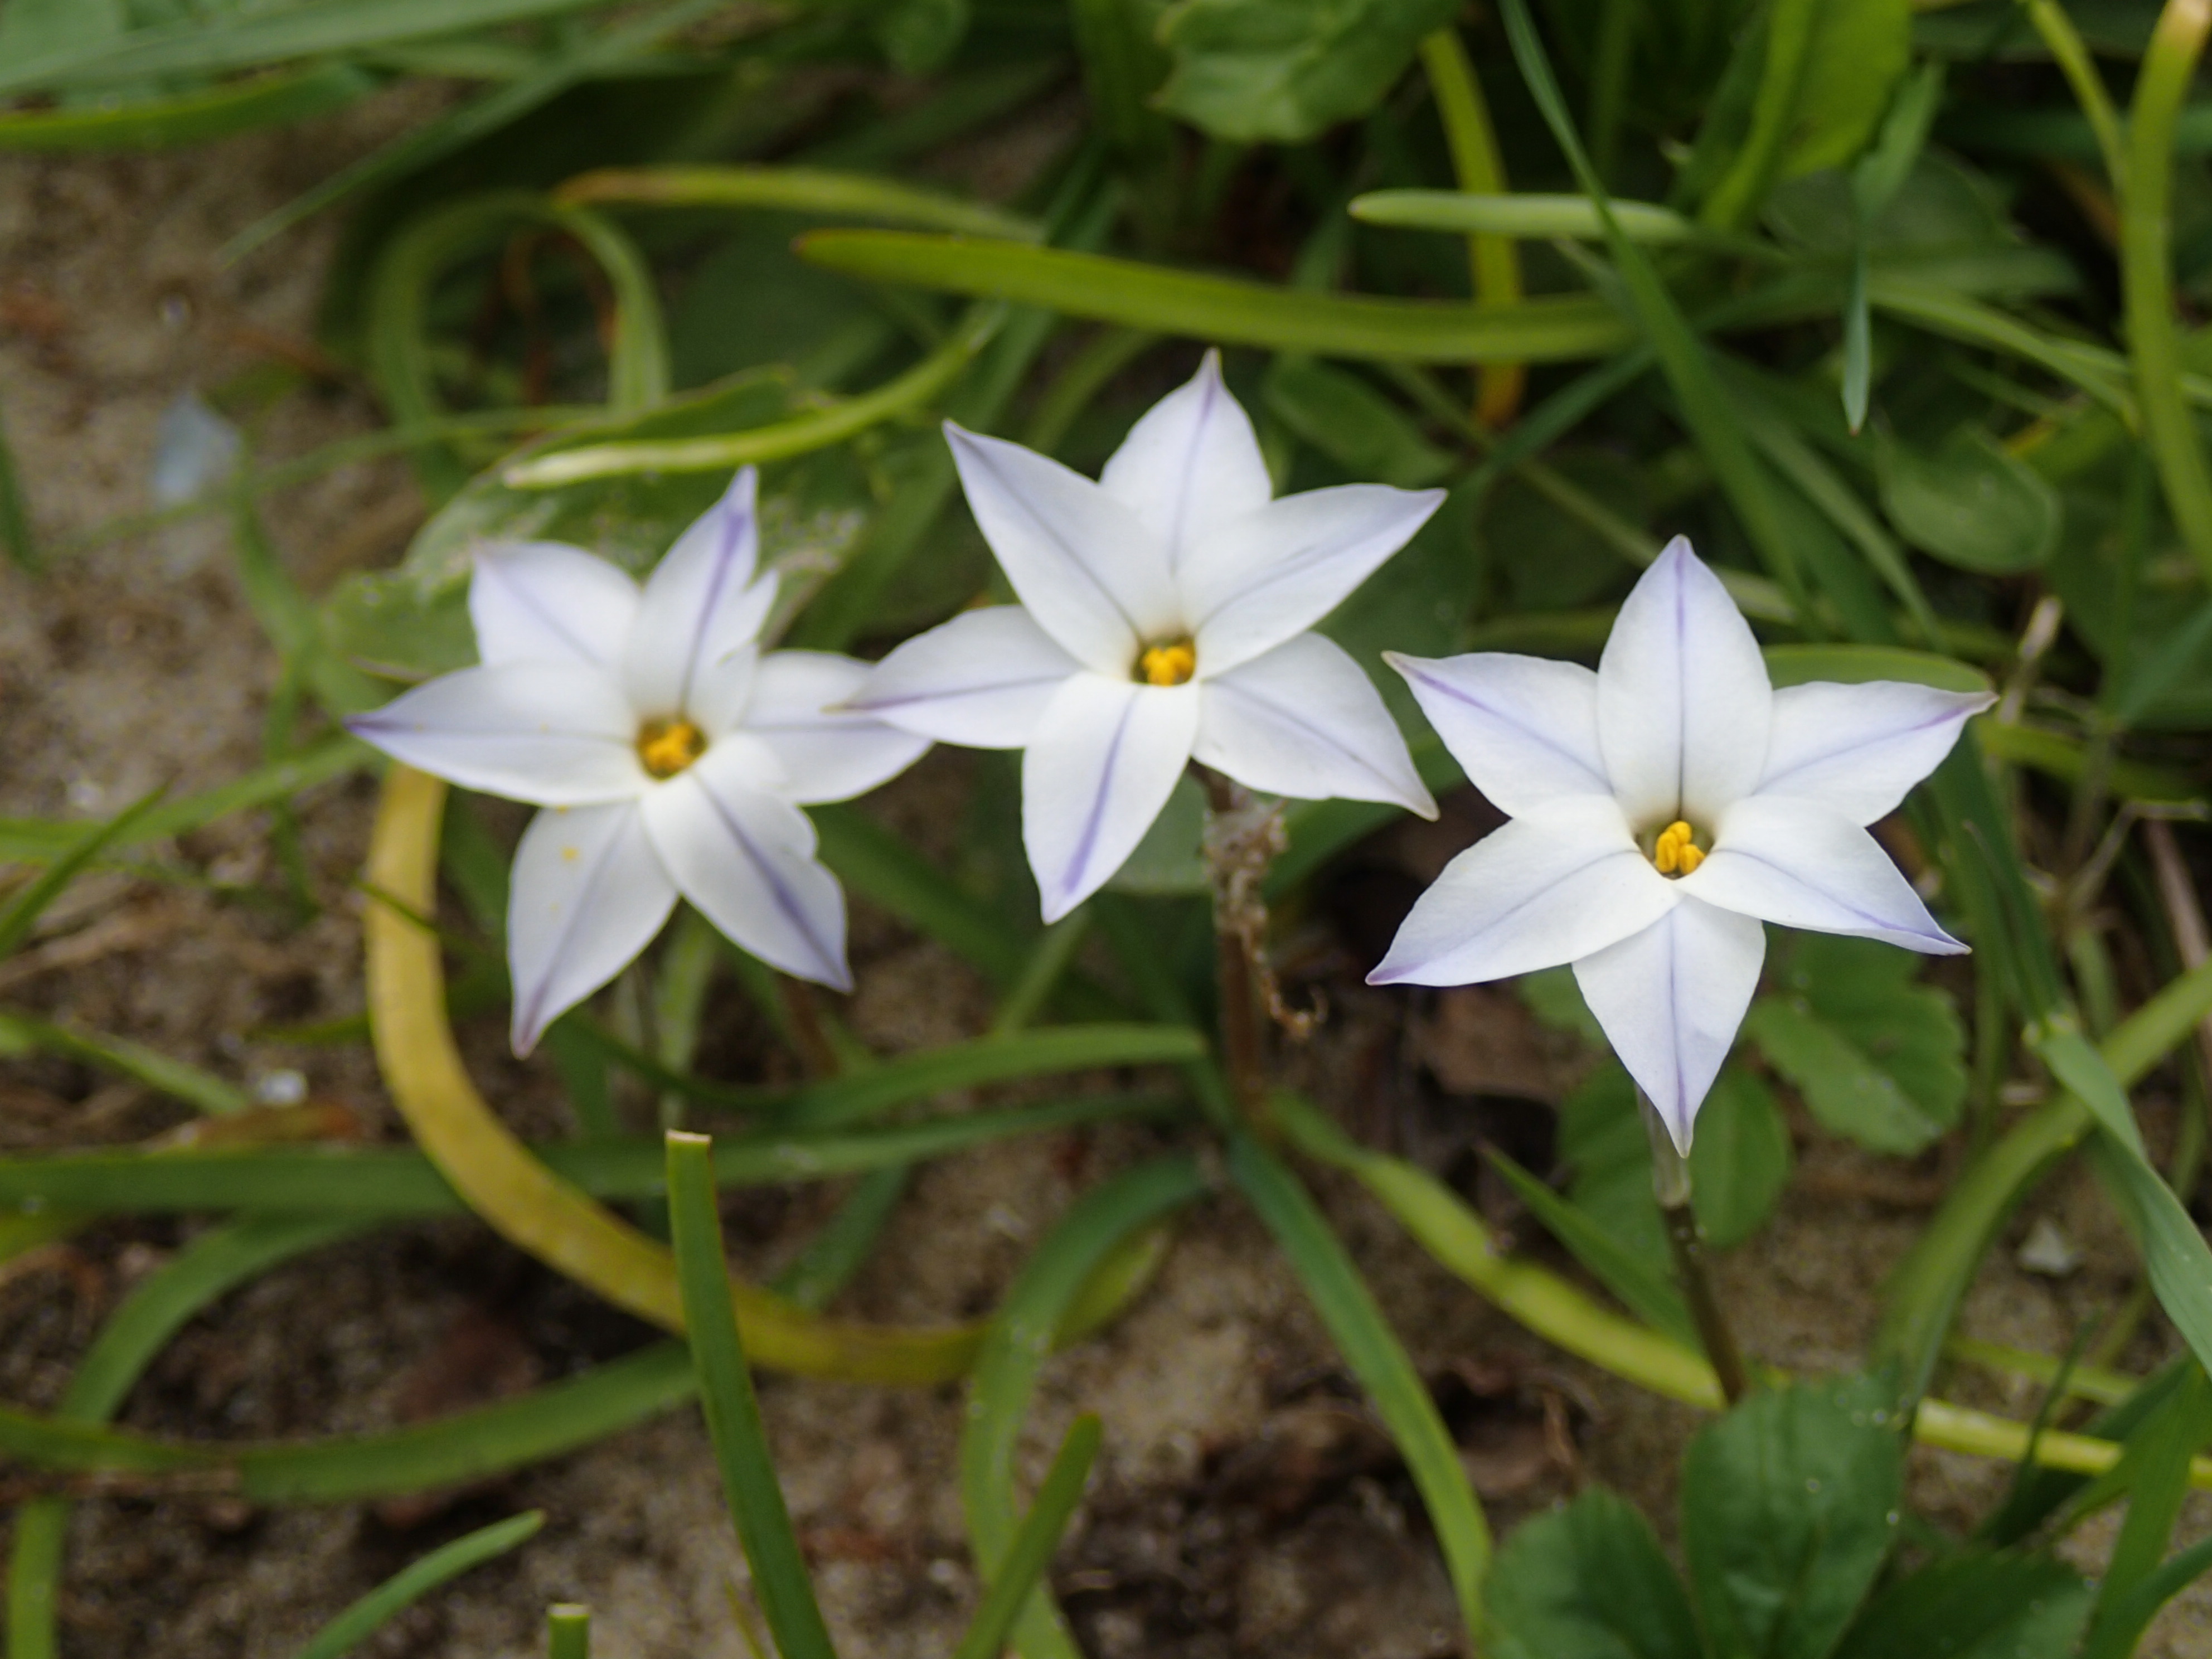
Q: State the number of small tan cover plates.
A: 0